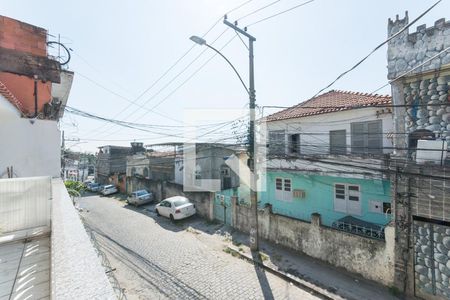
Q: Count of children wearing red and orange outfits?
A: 0